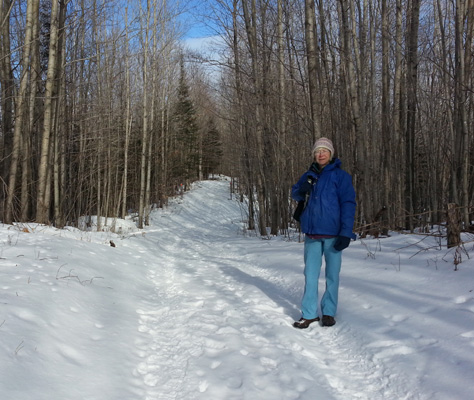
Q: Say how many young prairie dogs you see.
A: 0